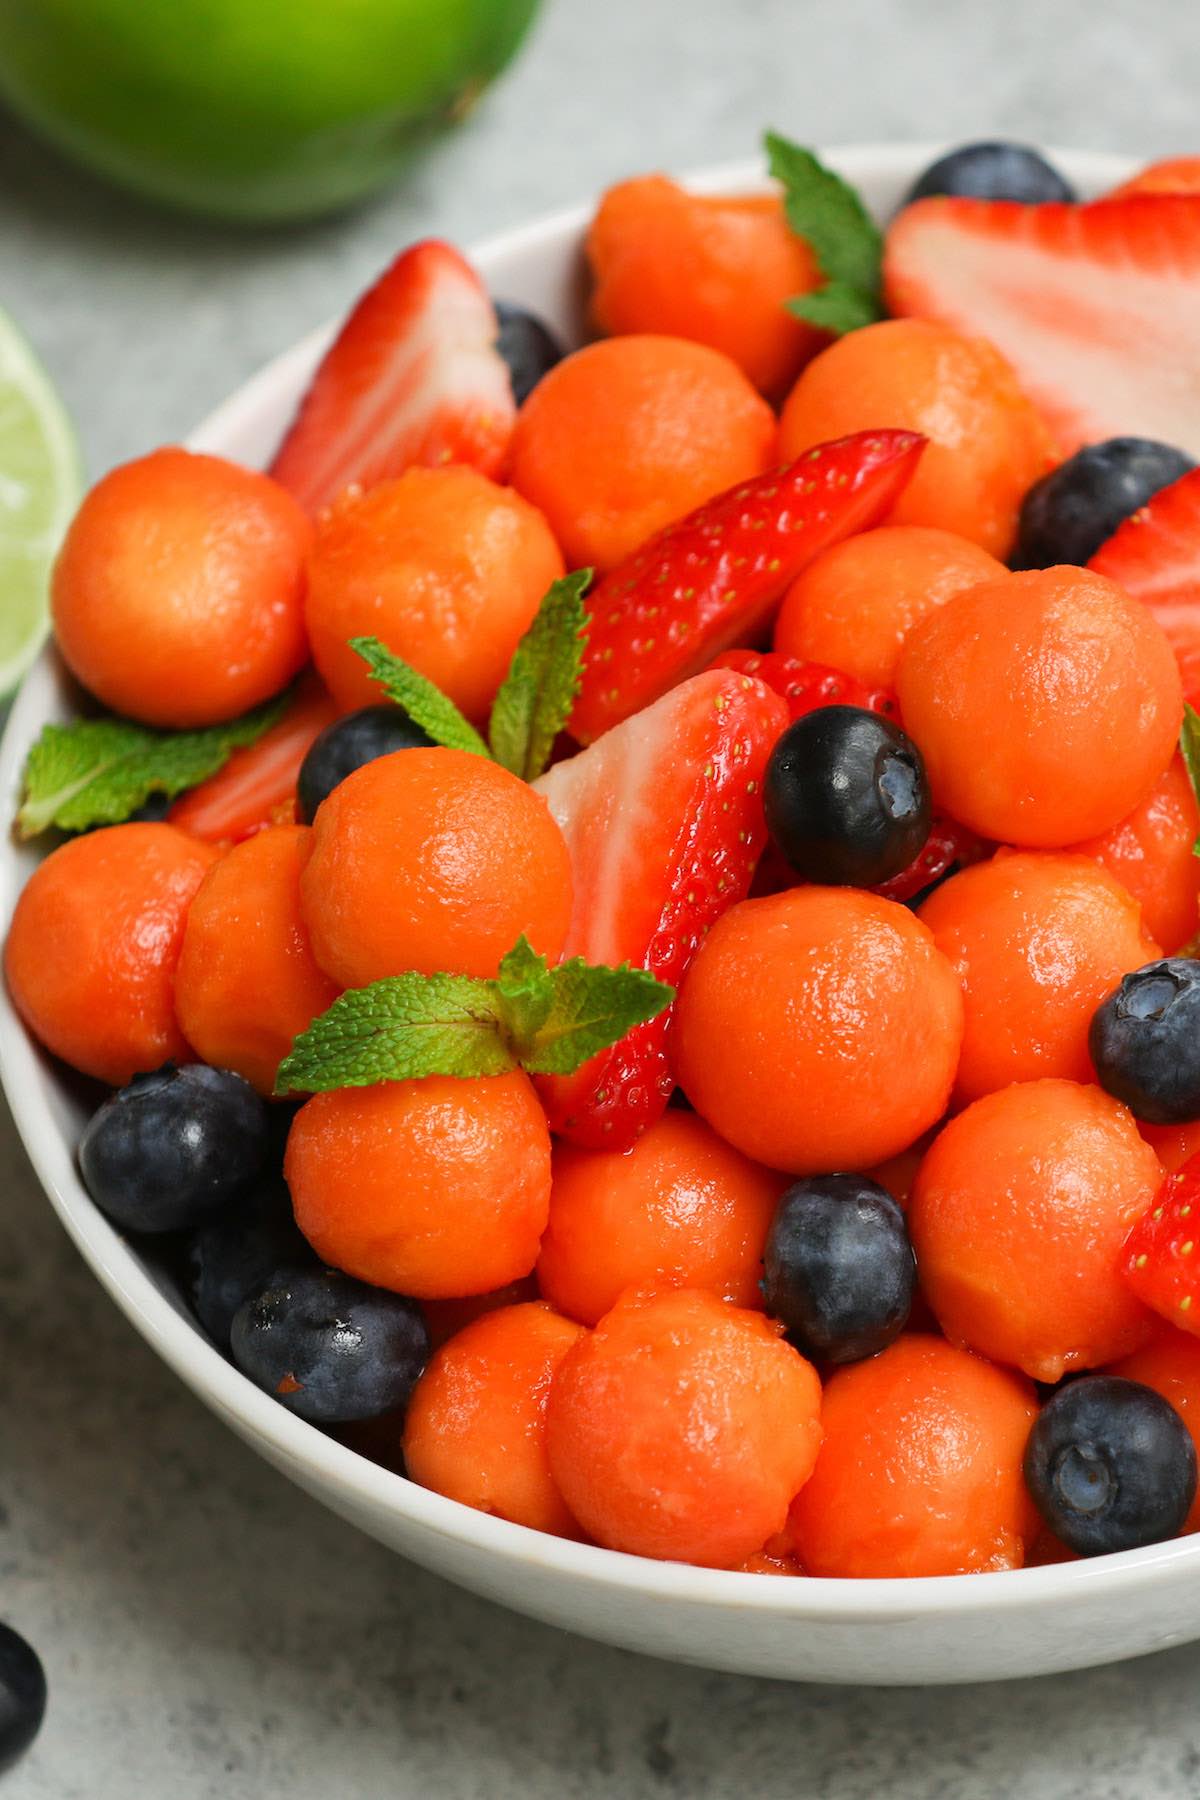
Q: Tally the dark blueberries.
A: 12